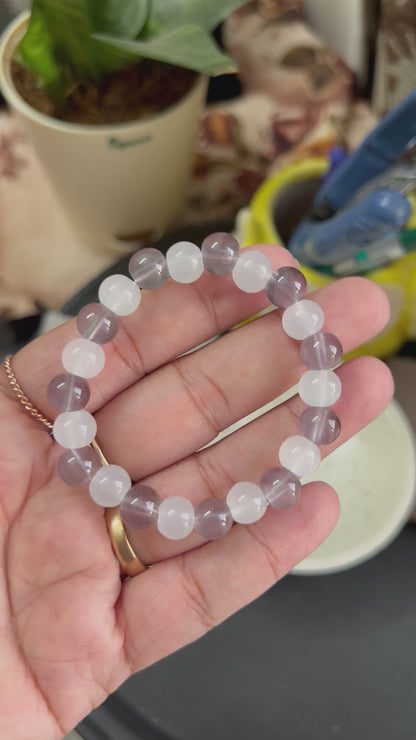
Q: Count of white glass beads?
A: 11